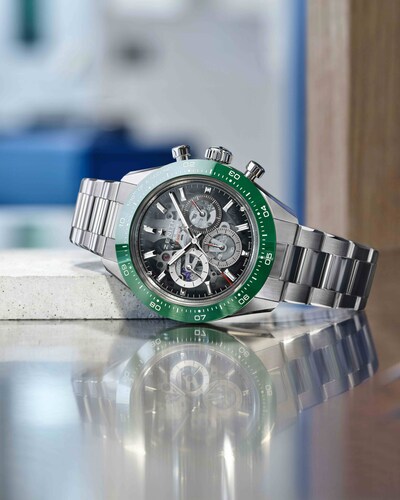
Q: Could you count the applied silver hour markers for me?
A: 12